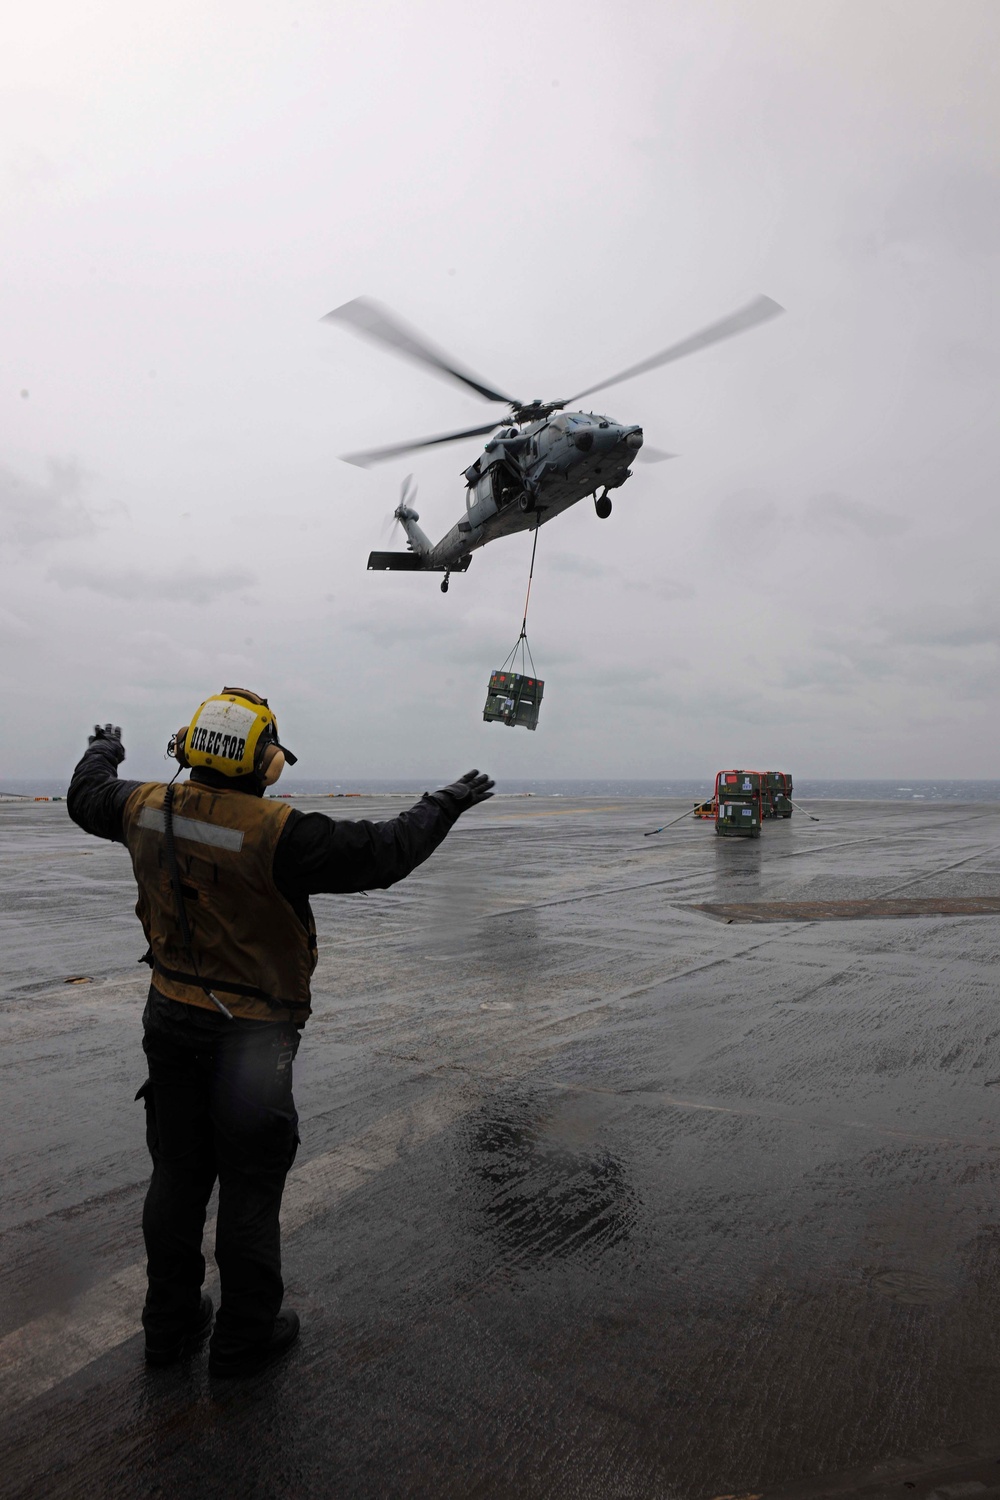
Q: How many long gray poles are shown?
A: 2